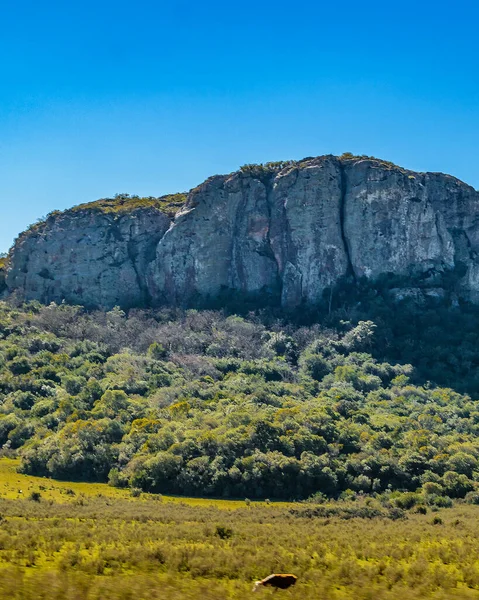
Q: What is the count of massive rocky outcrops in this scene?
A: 1